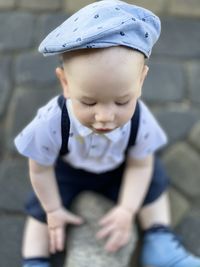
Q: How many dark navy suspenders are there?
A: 2